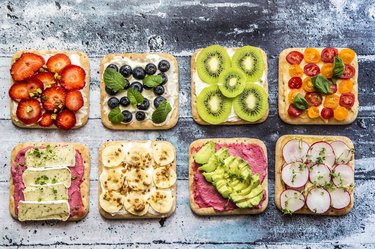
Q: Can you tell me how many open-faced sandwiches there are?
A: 8